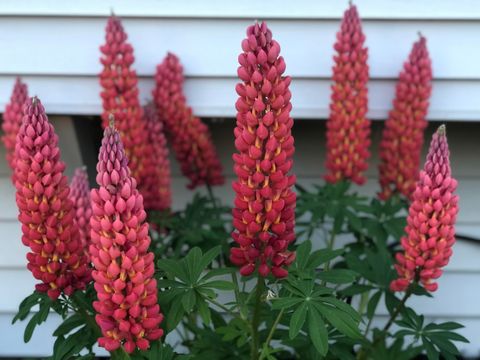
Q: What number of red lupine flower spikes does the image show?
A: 11